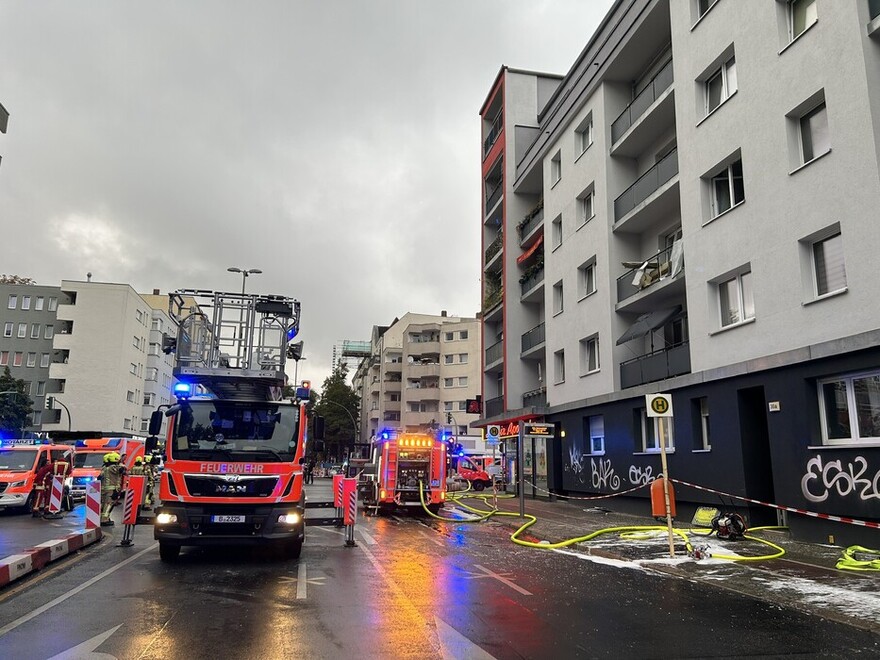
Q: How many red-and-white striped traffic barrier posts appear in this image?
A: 2